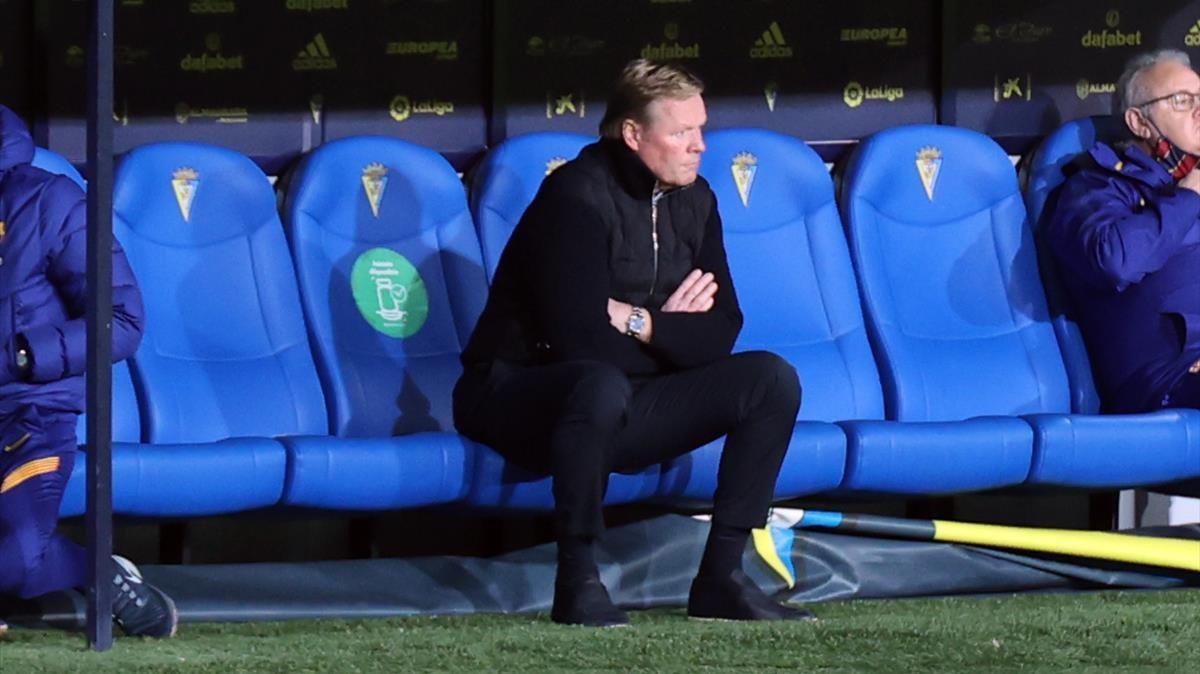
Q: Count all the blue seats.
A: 7